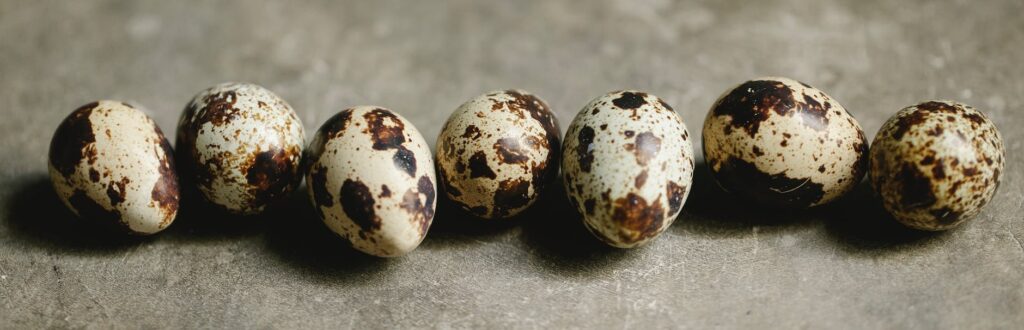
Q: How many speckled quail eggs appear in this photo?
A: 7